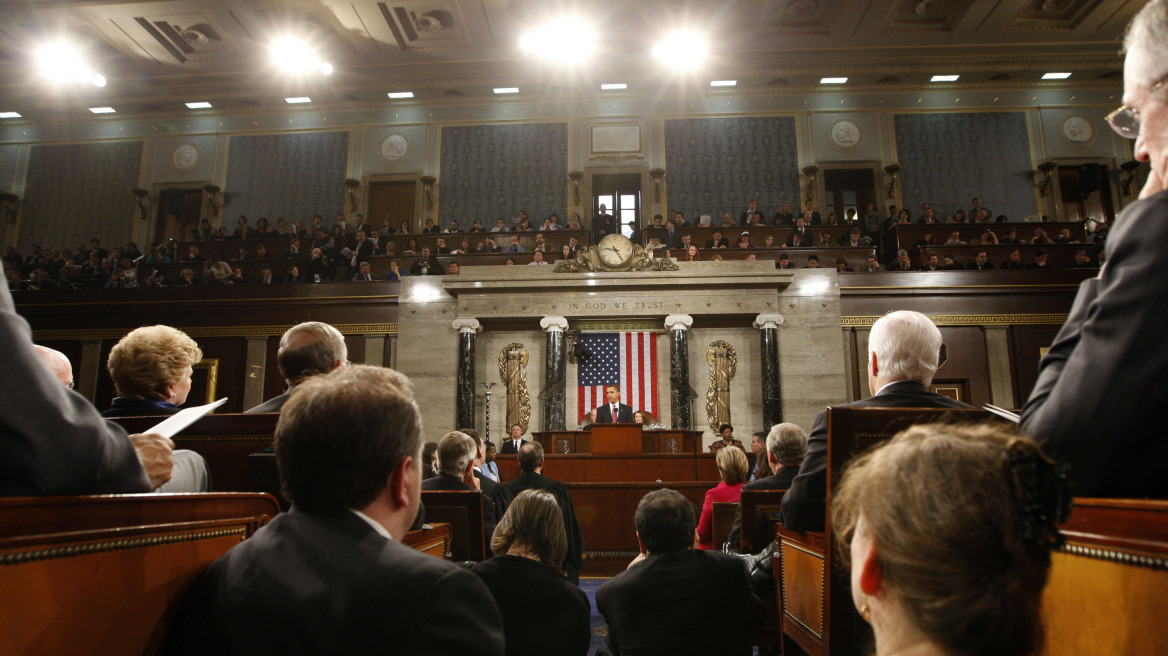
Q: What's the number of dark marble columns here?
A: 4